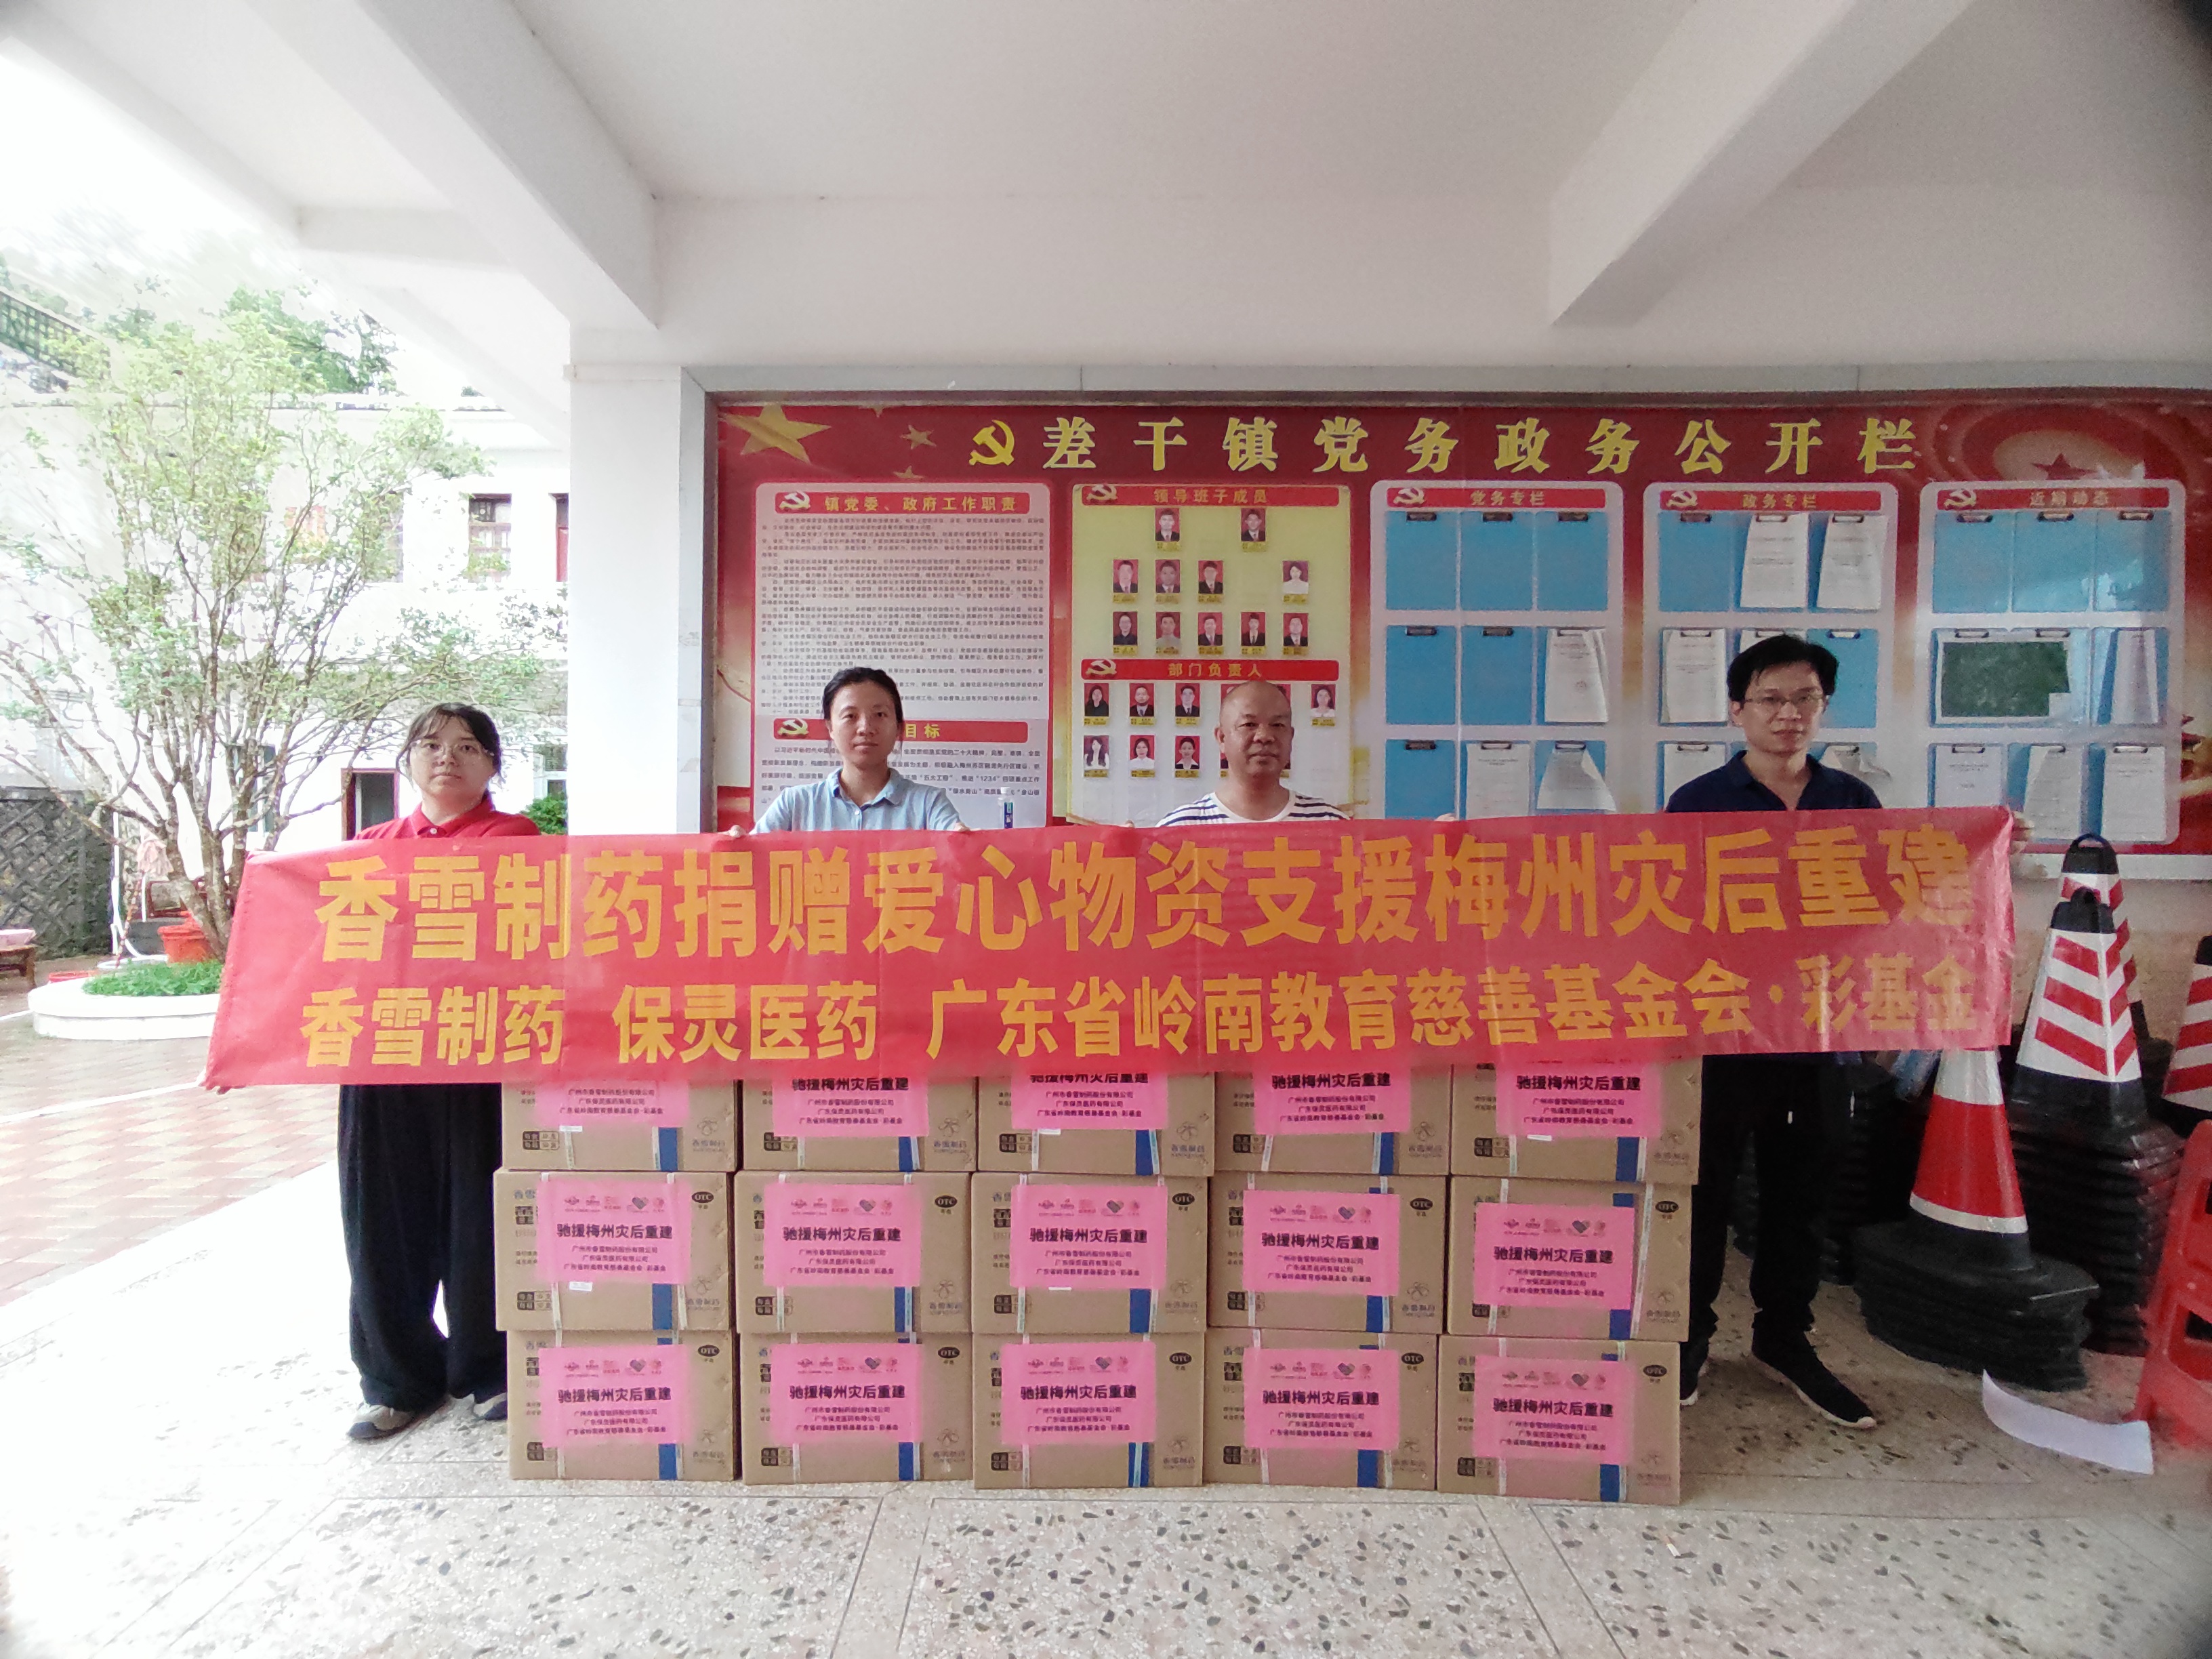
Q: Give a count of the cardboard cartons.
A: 15